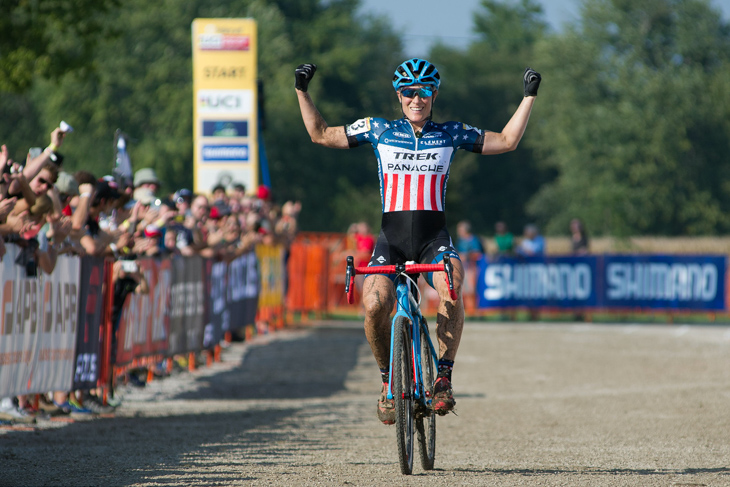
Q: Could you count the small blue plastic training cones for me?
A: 0